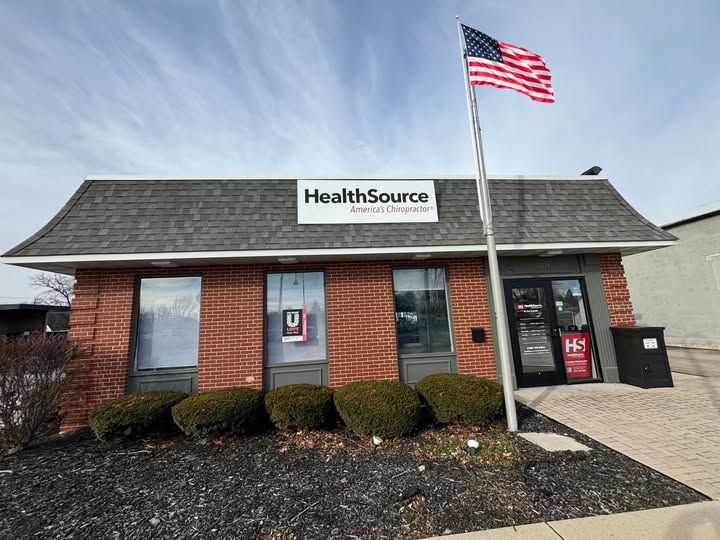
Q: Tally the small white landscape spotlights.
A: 2